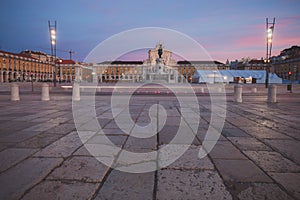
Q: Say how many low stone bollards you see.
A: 5